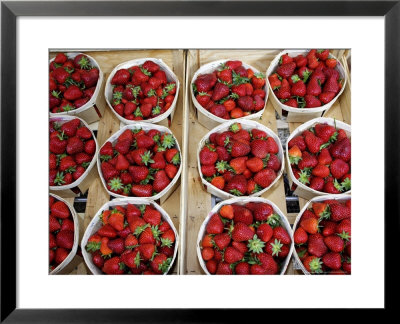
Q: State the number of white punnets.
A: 12